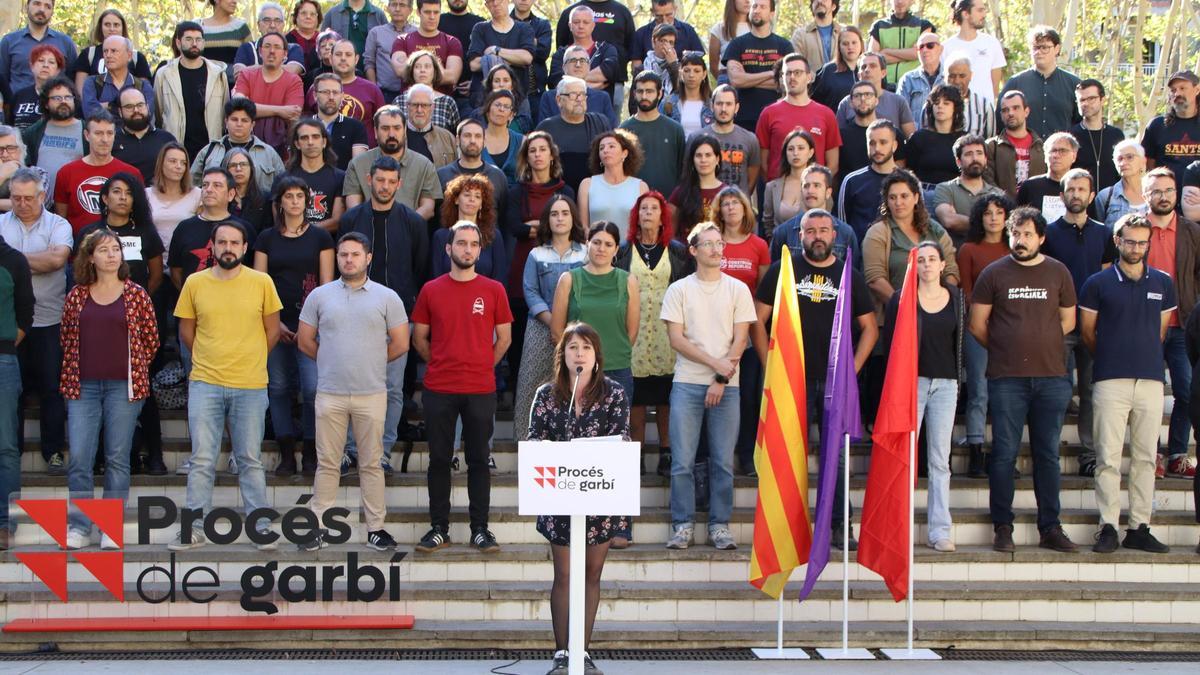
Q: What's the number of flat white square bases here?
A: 3